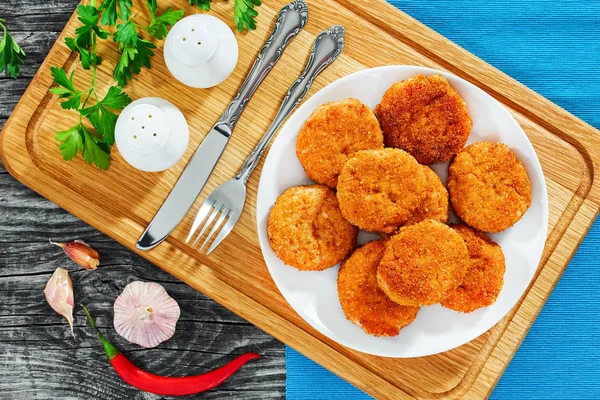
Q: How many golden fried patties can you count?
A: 9